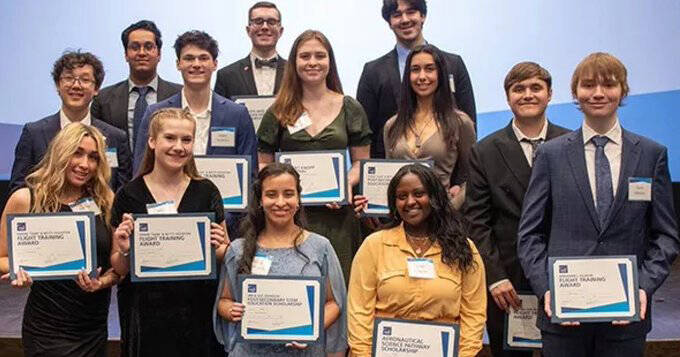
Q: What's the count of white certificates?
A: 10